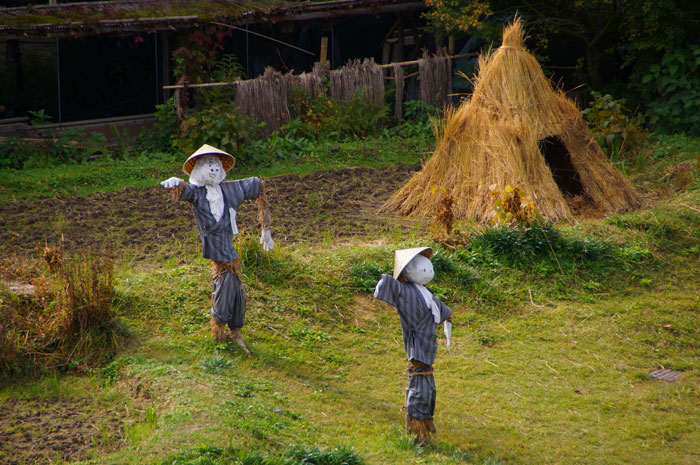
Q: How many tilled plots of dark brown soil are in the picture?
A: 2